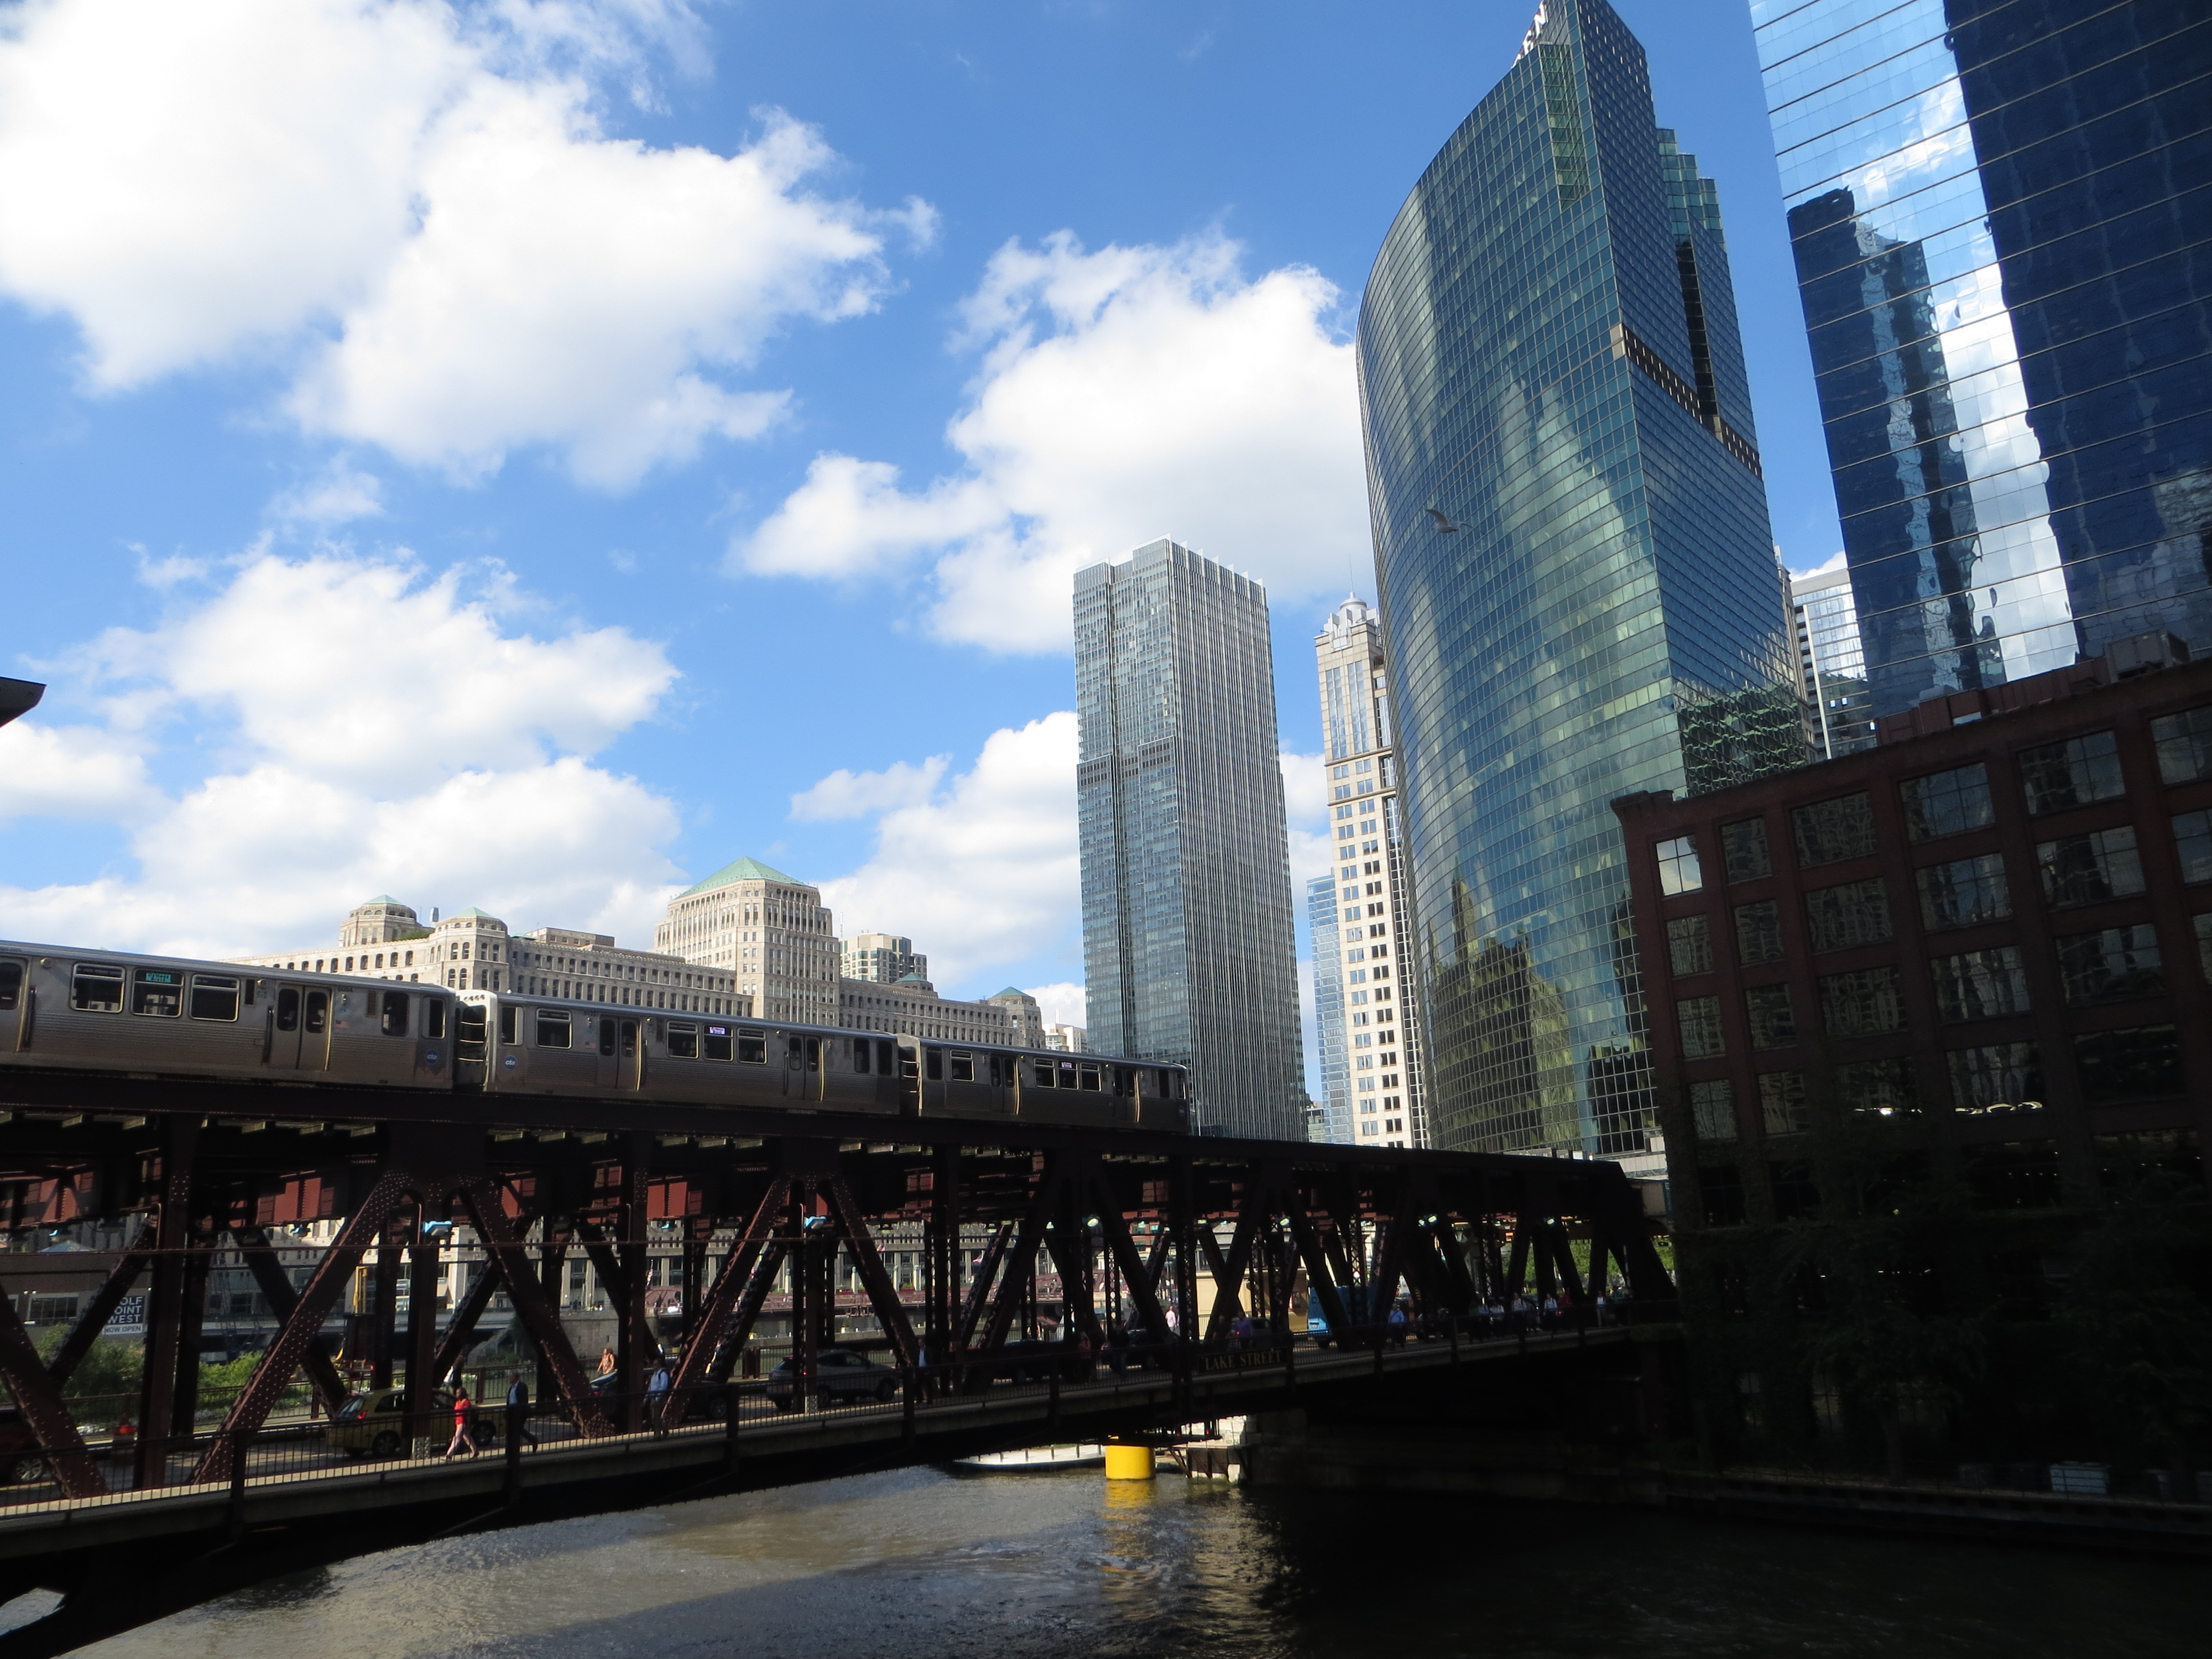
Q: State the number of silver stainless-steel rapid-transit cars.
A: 3